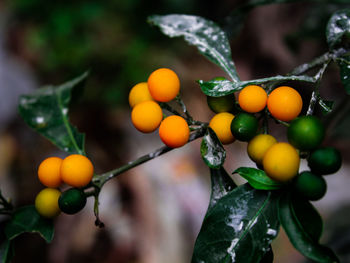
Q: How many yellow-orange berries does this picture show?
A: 12